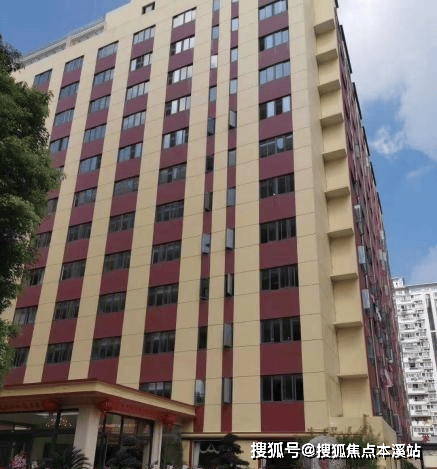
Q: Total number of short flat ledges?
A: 10